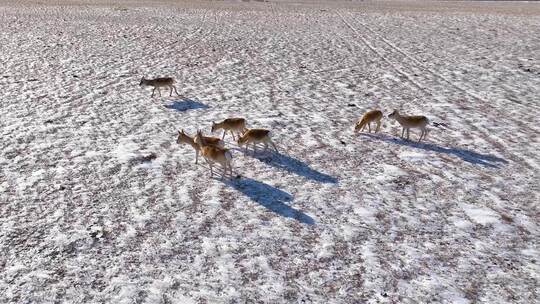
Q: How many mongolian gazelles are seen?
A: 7